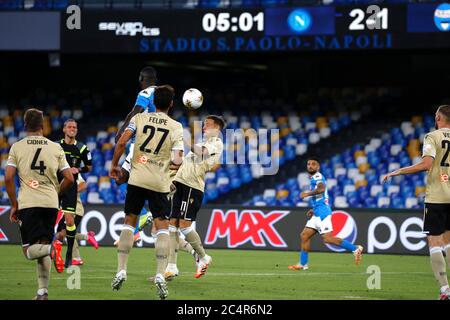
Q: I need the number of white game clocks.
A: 1